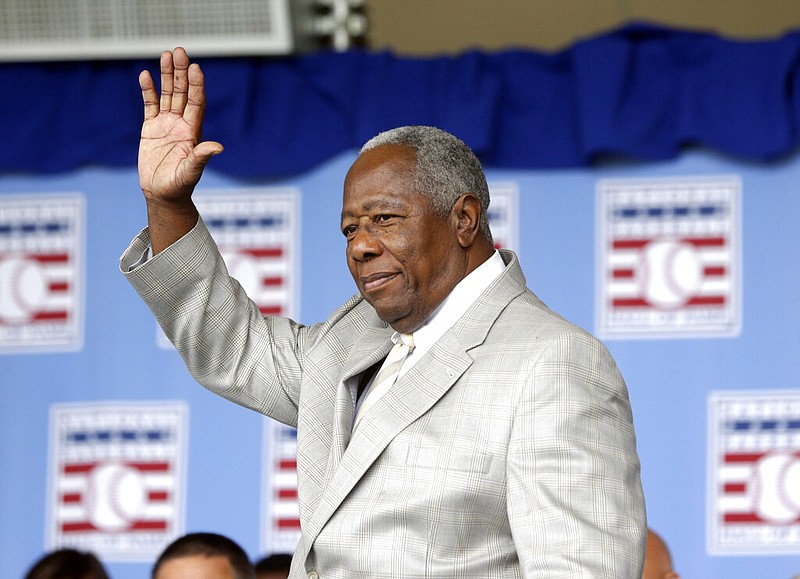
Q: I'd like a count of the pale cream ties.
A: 1